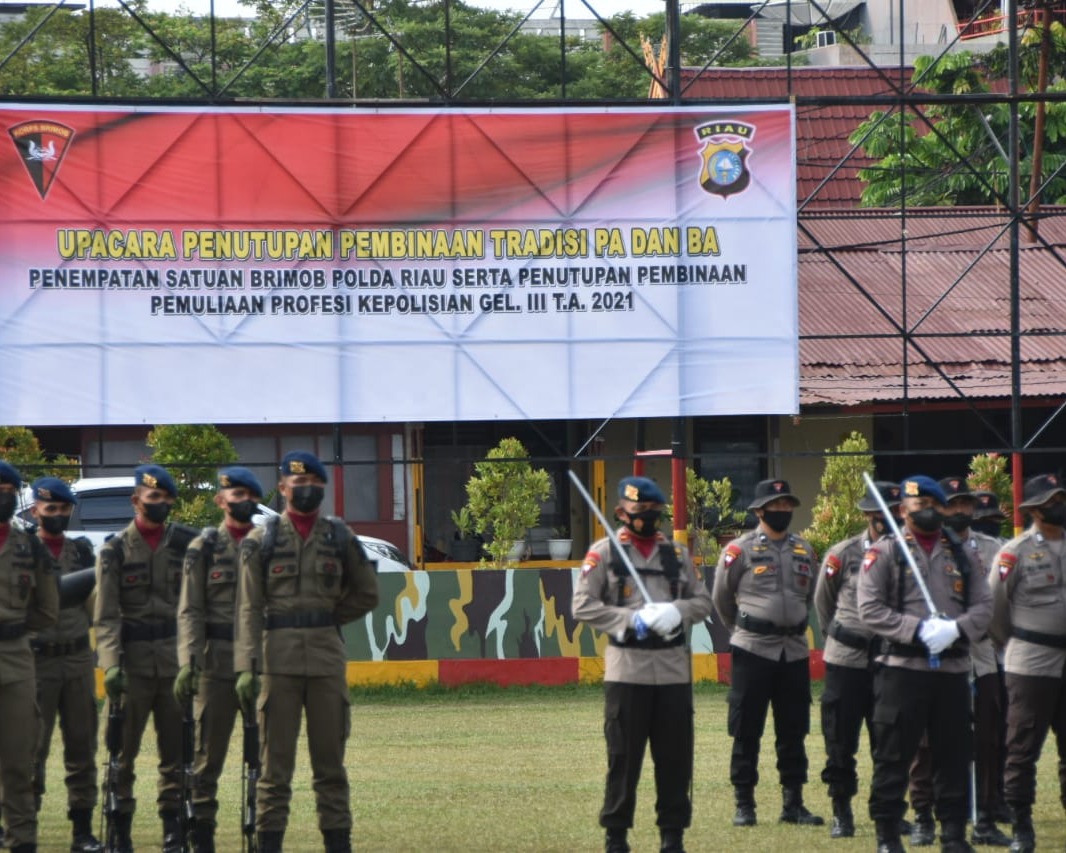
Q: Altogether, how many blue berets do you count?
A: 7